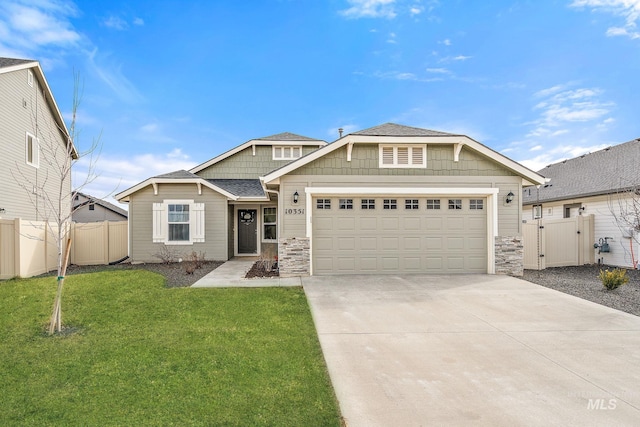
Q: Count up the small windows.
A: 8